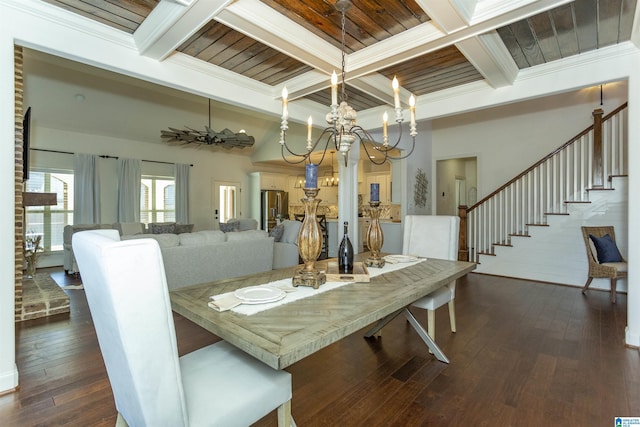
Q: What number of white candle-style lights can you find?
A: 6